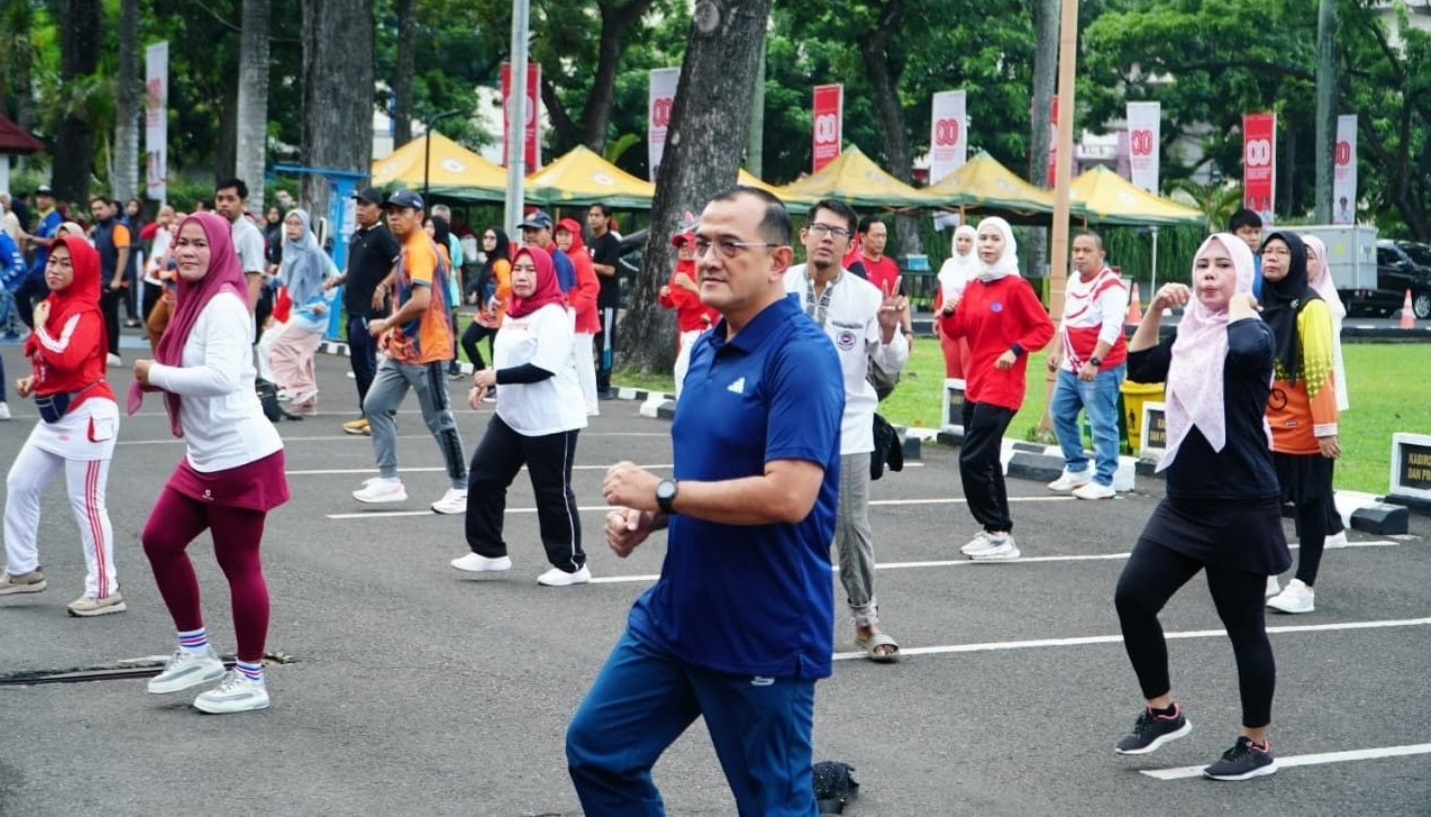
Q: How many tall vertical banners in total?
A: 9